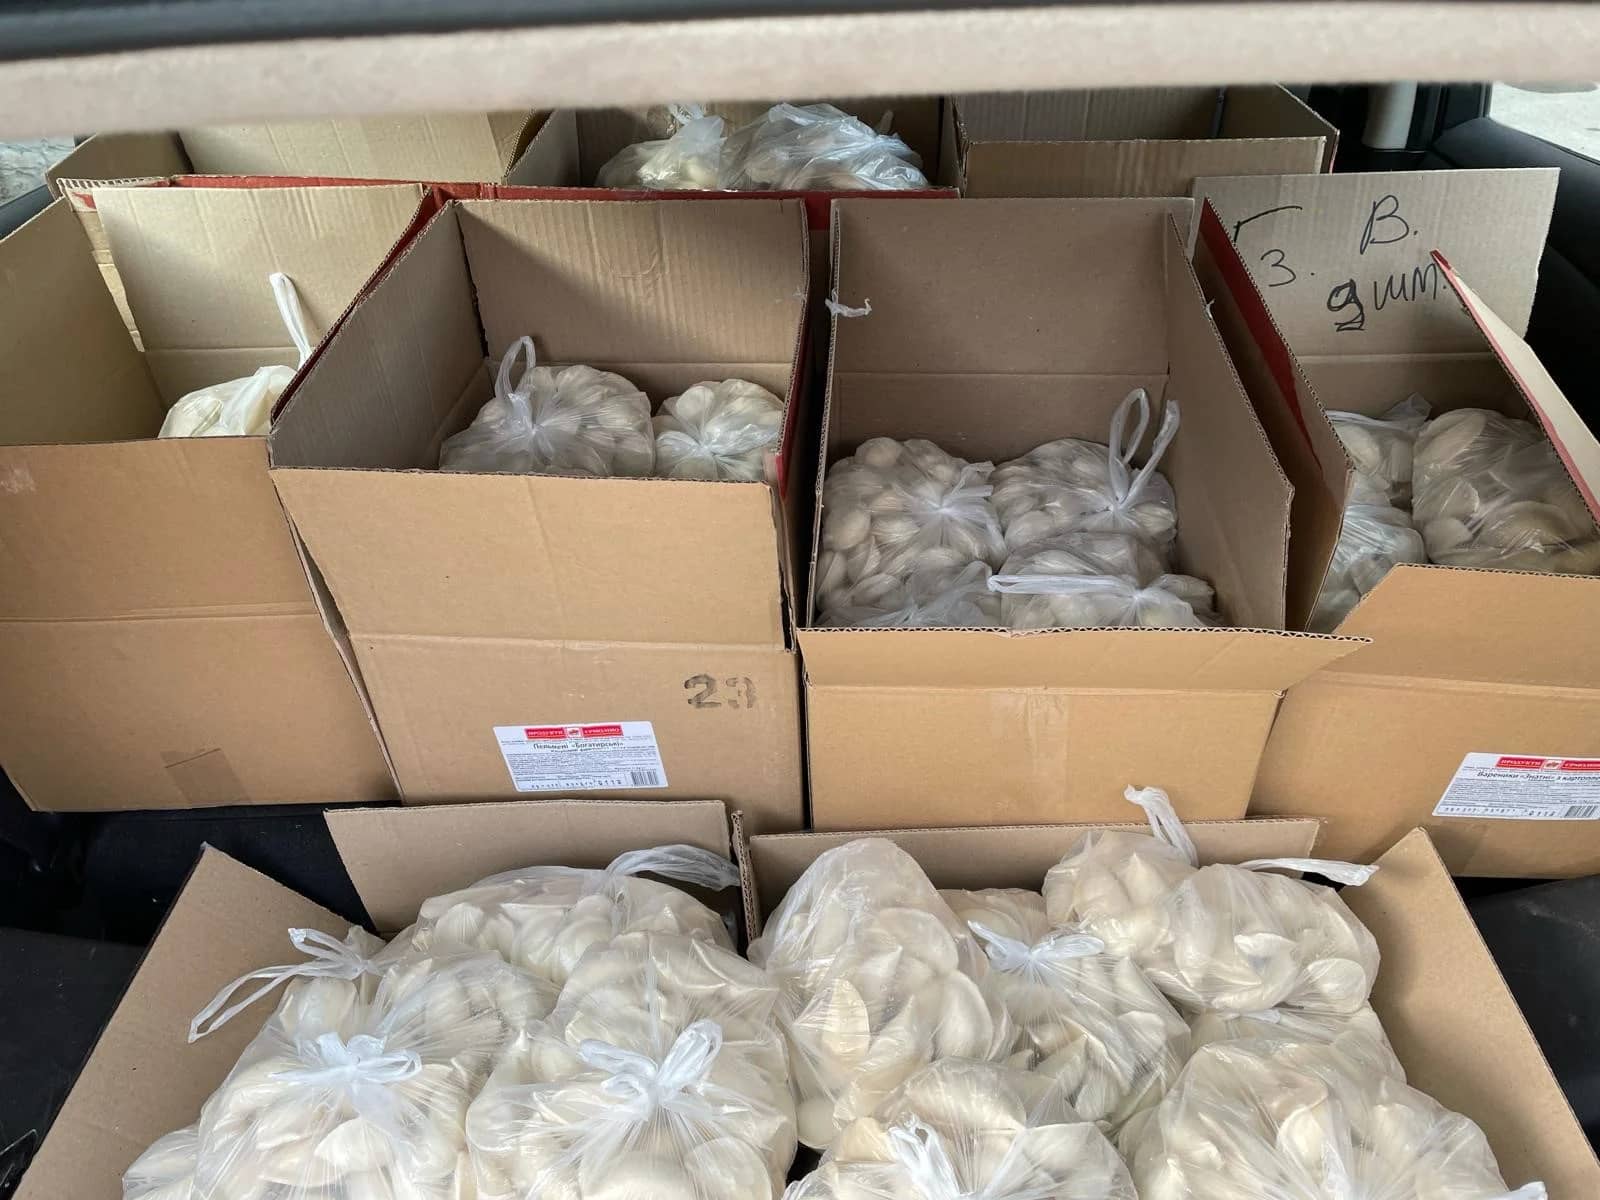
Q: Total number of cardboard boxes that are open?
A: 9